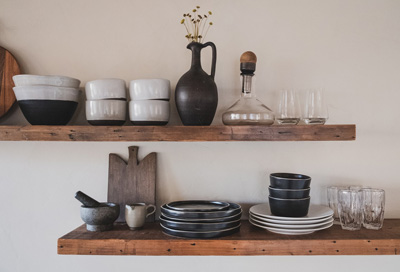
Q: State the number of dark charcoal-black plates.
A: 5